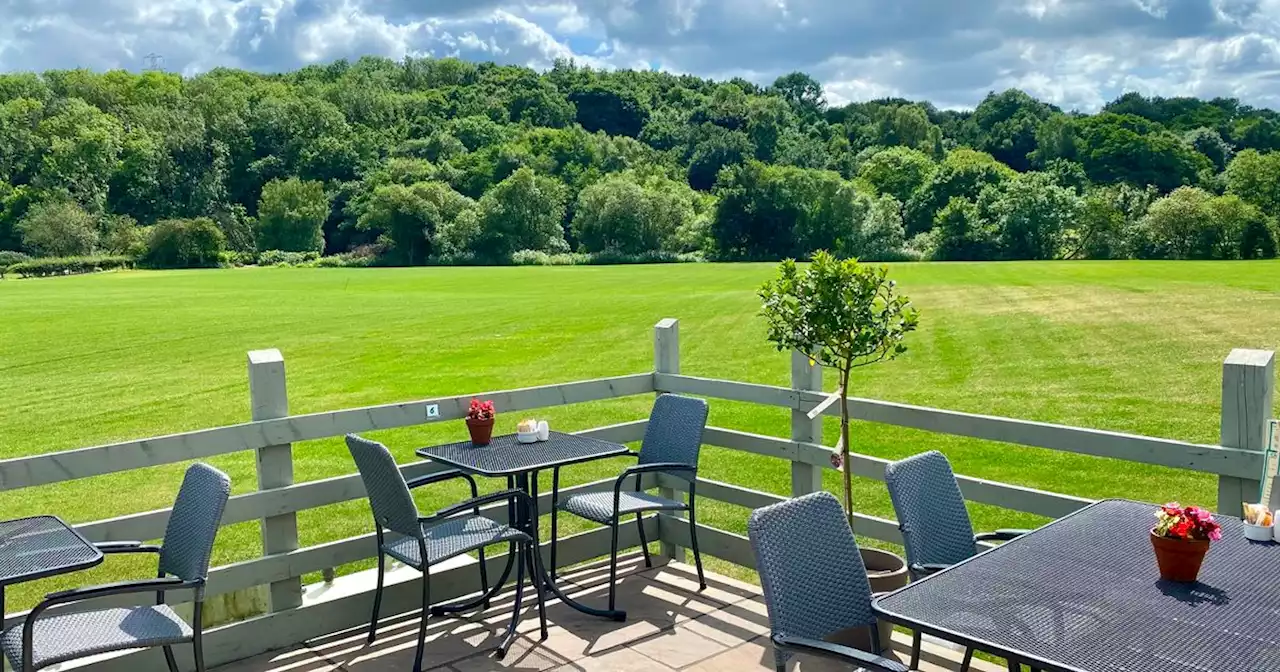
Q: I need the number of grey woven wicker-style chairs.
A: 5